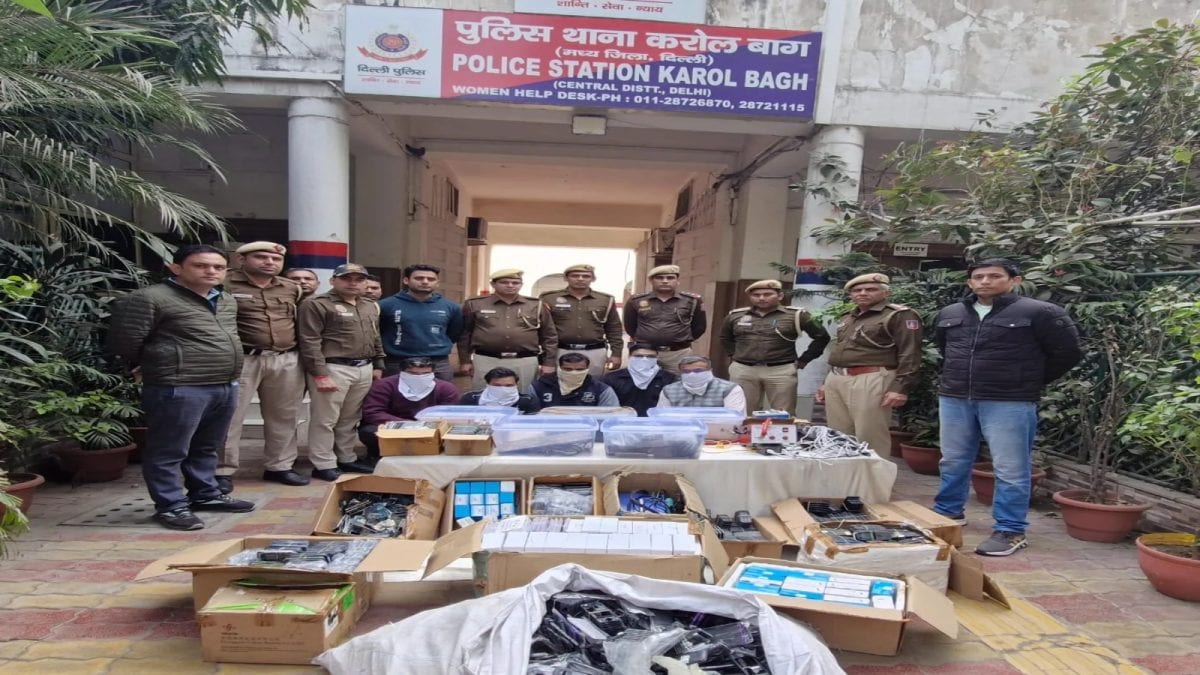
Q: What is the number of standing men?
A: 12